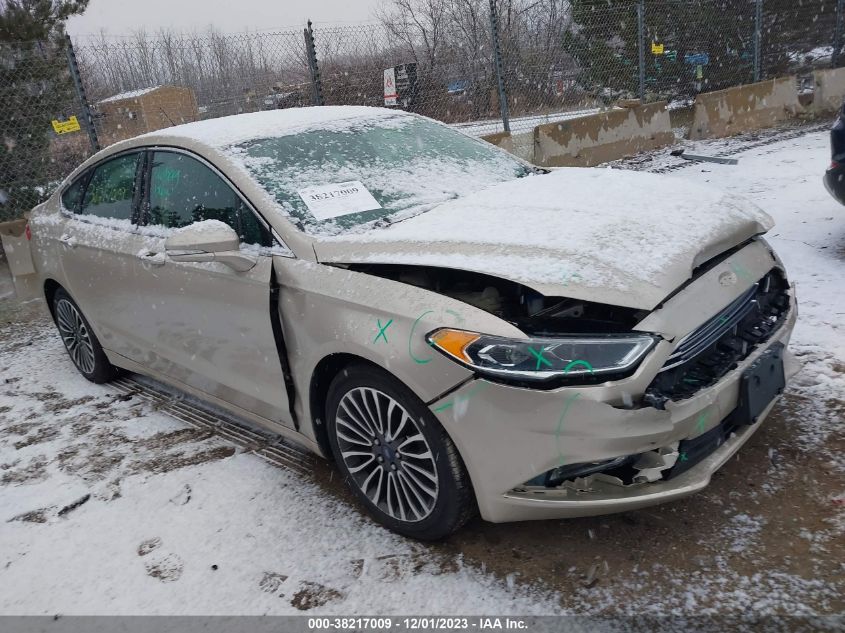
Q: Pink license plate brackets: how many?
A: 0